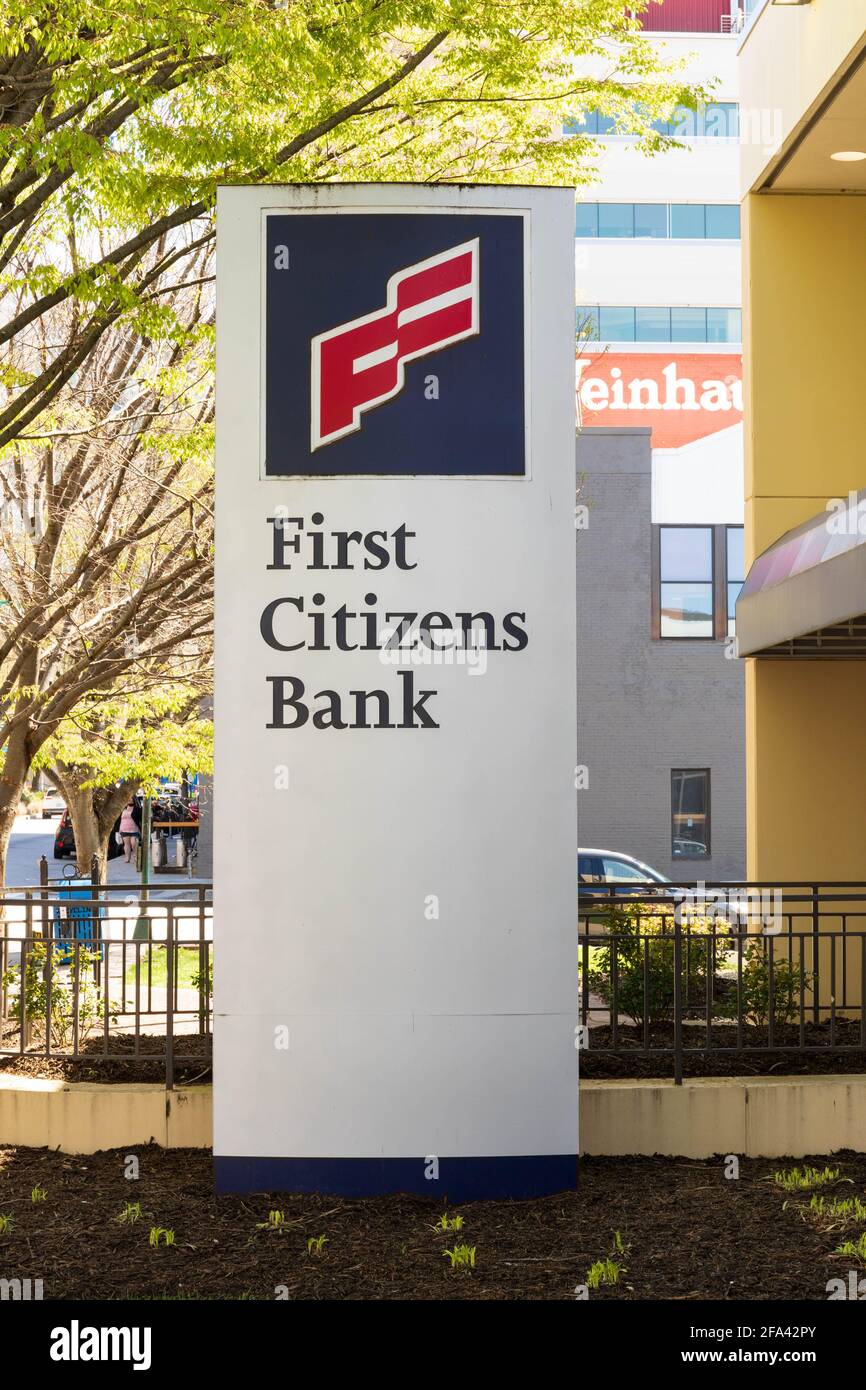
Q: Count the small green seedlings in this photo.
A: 13